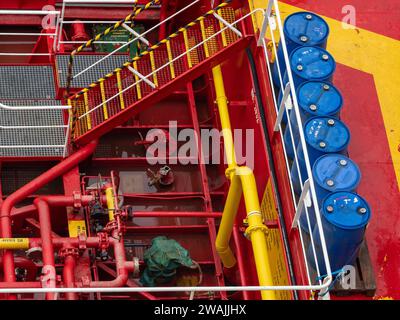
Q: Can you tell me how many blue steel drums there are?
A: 6